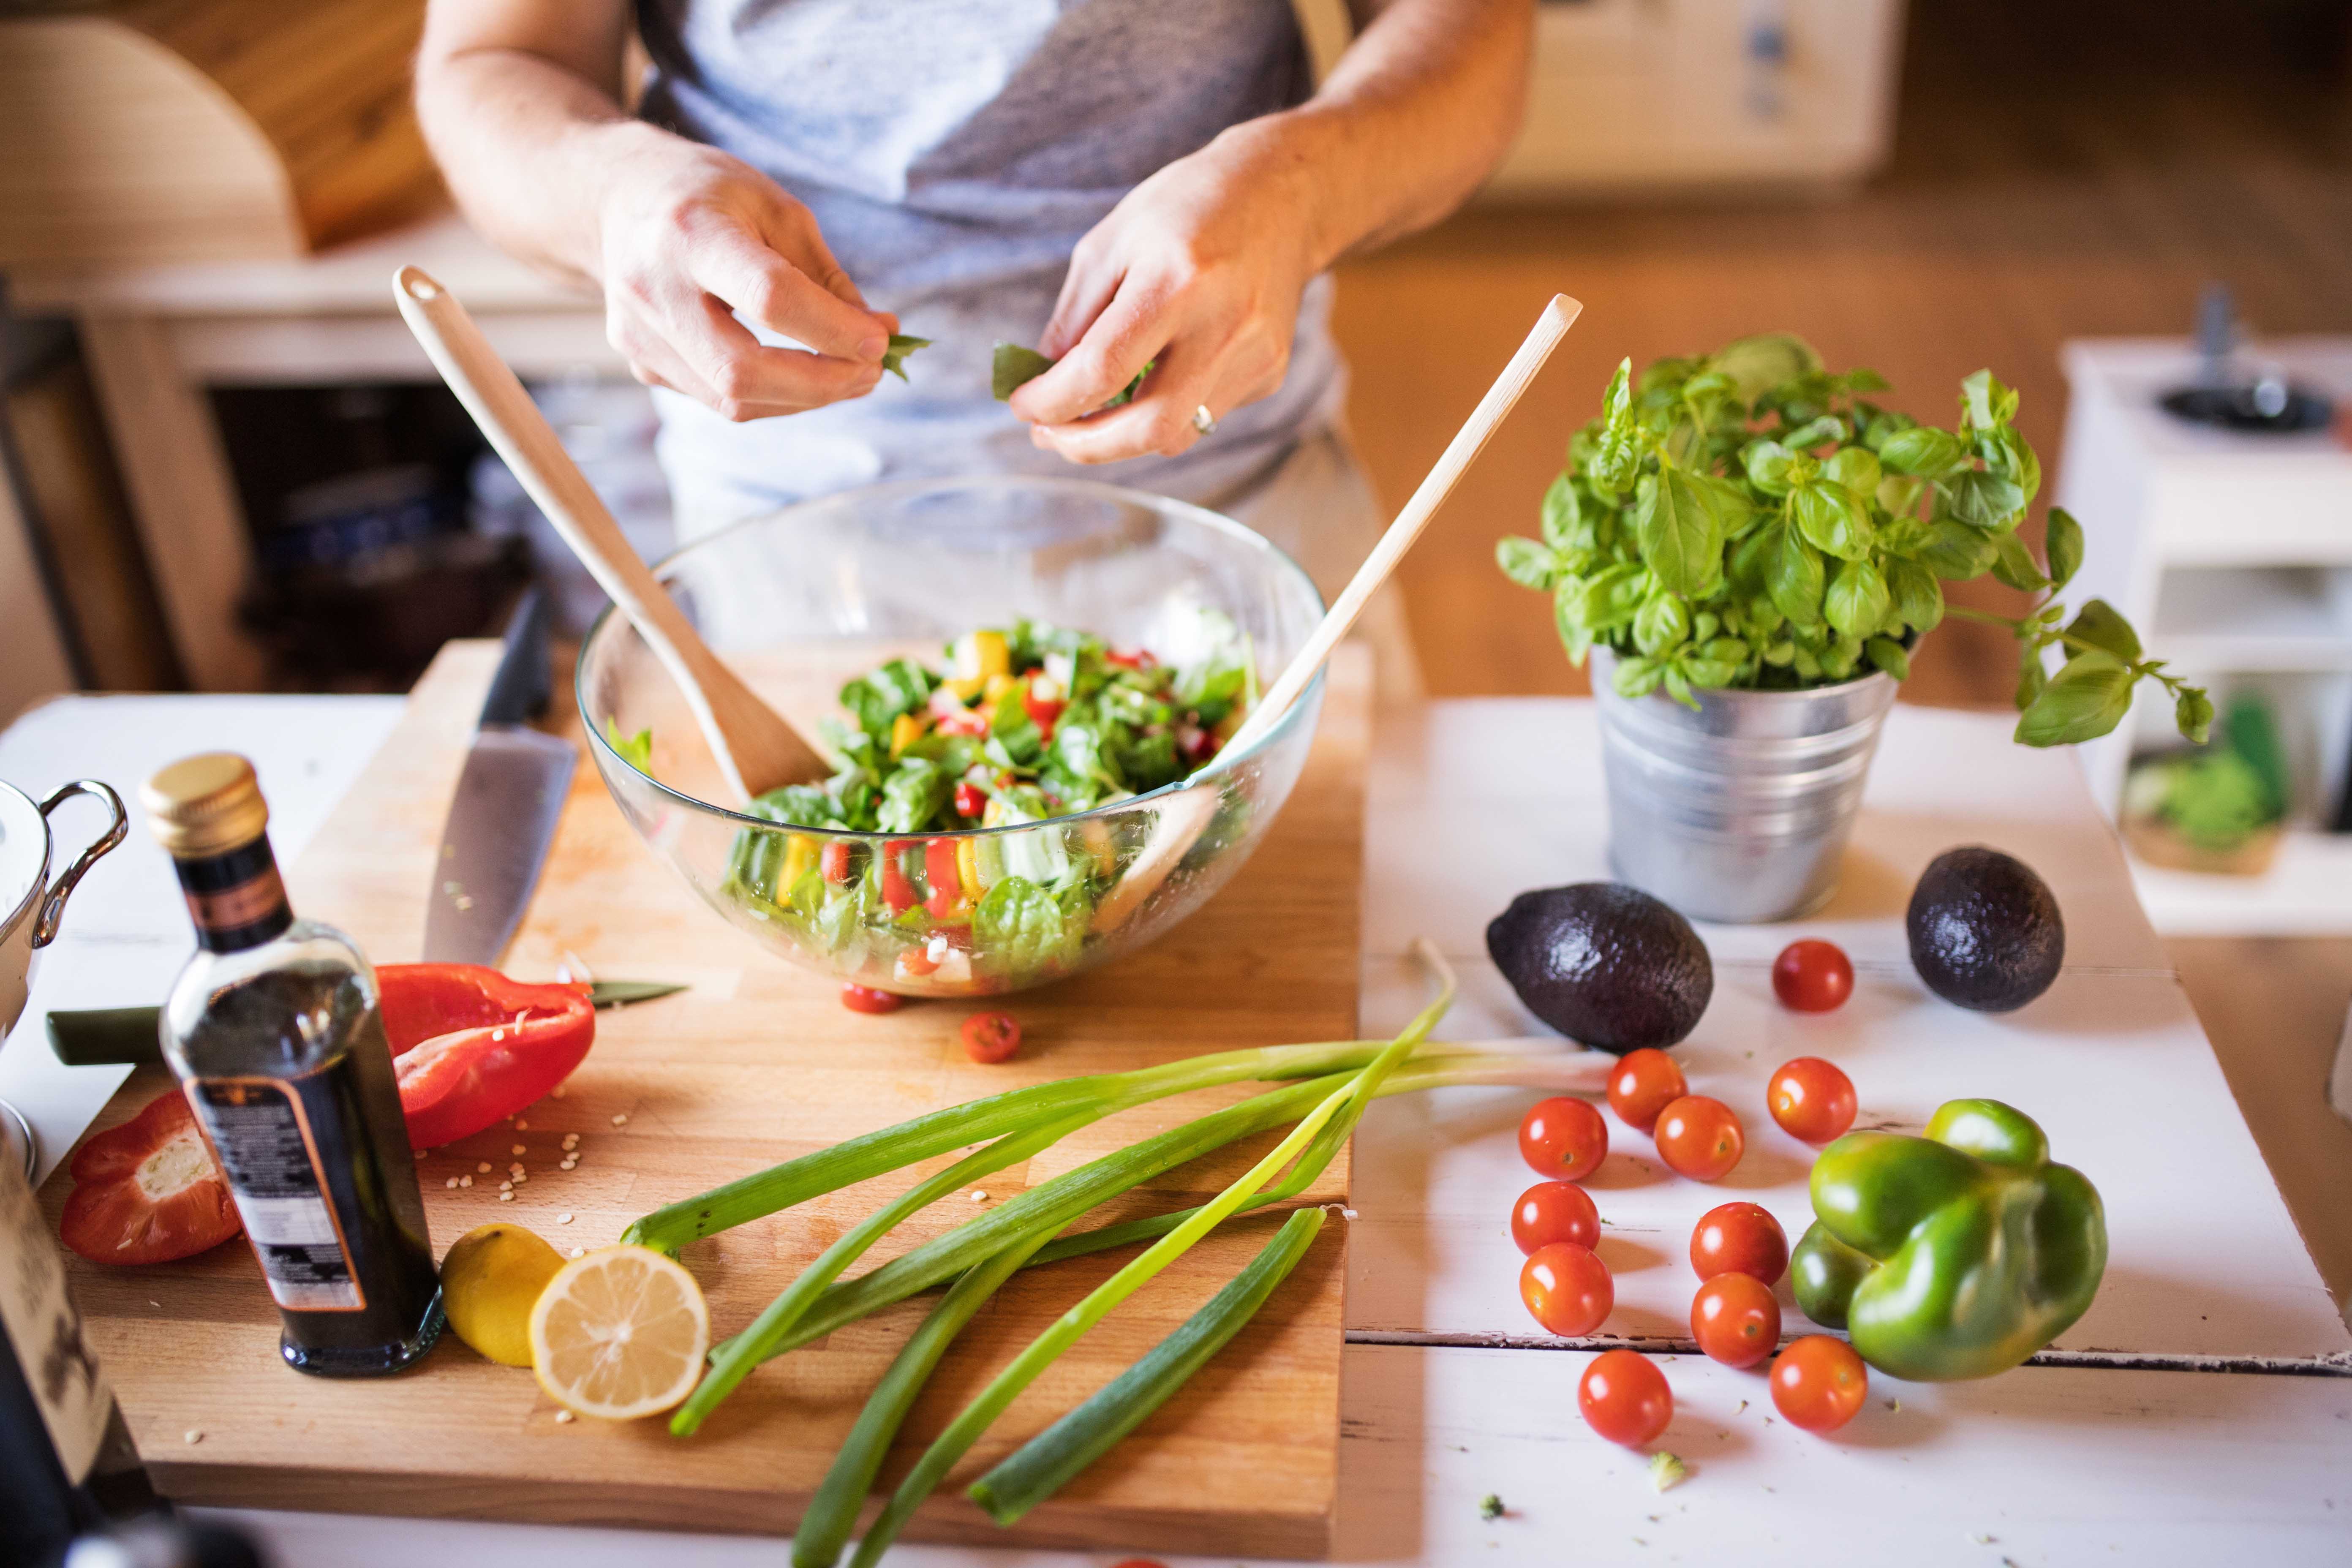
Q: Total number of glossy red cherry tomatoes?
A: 11